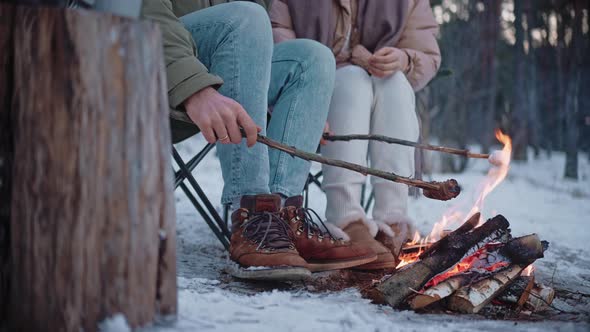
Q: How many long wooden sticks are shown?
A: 2